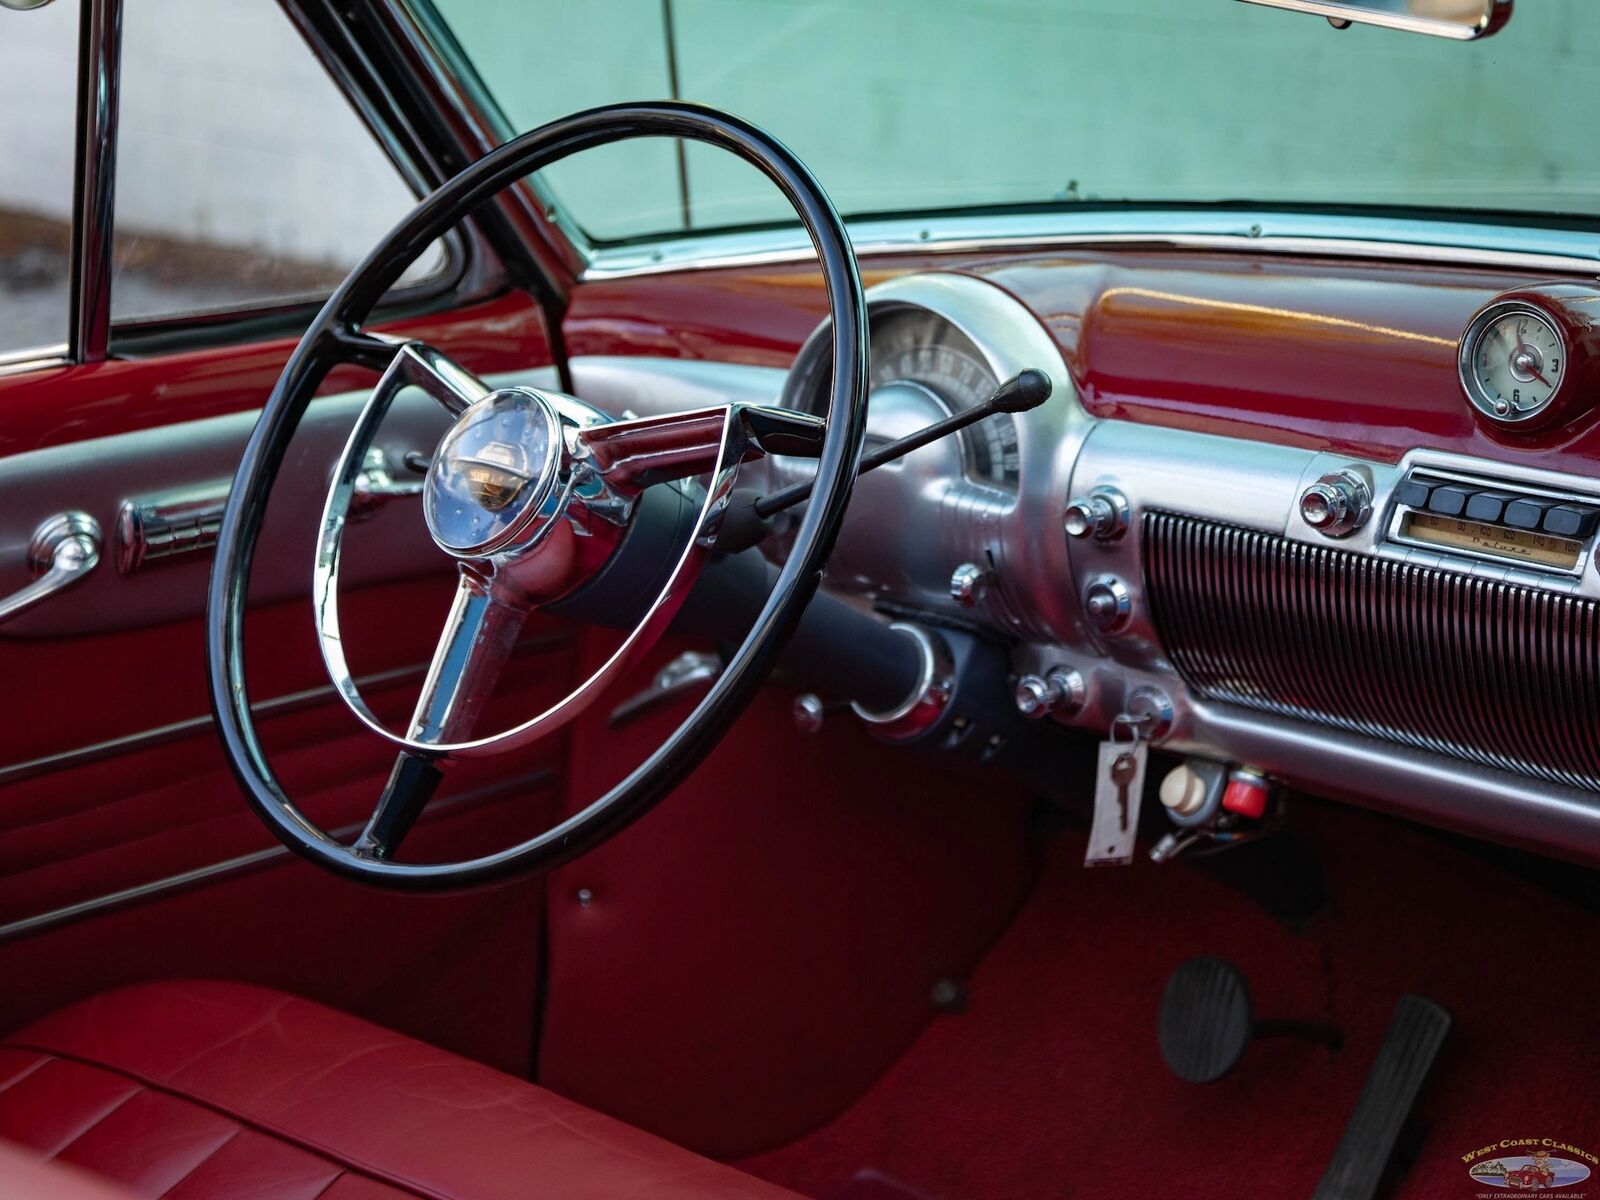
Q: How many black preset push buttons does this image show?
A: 5